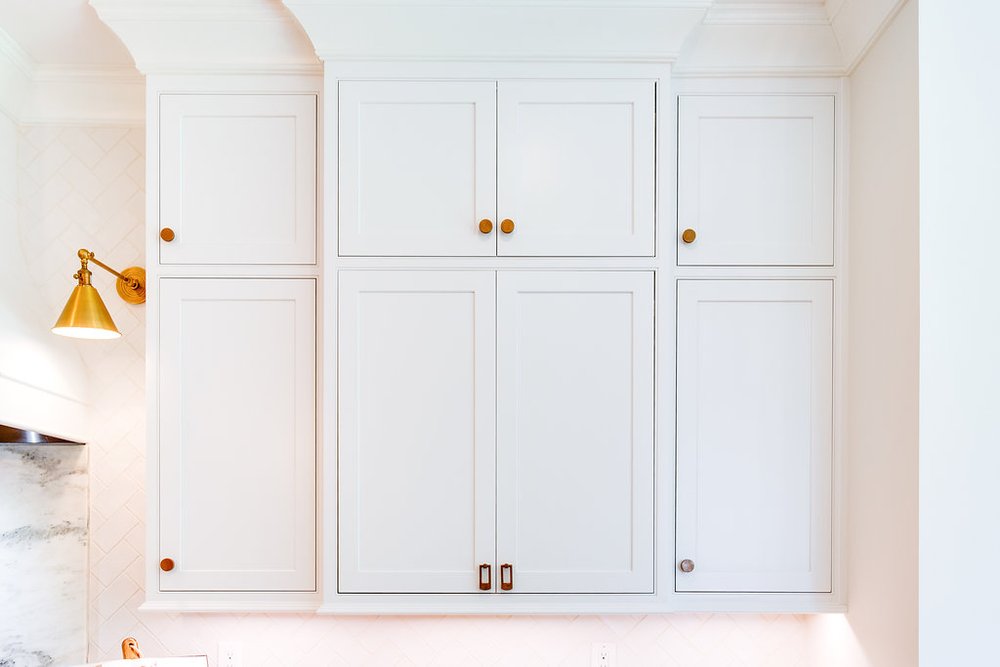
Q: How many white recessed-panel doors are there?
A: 8